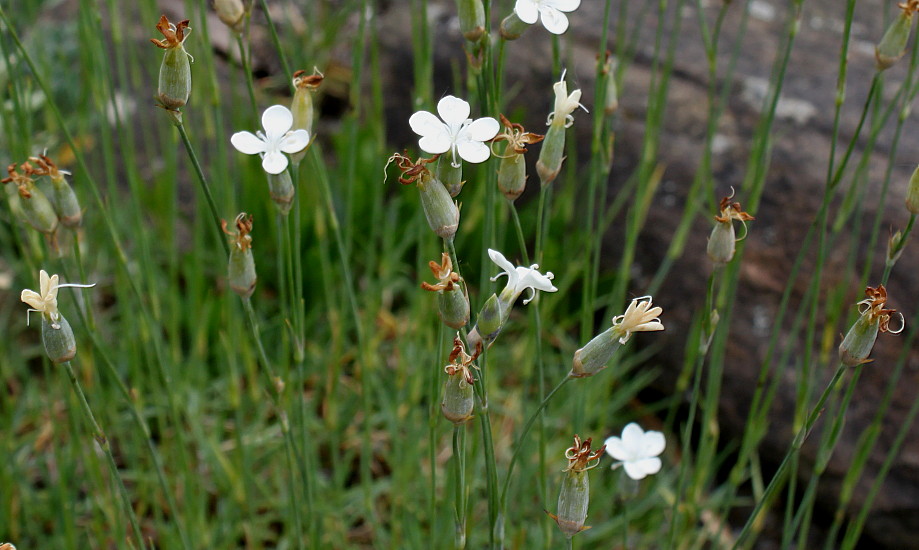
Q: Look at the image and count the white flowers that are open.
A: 5